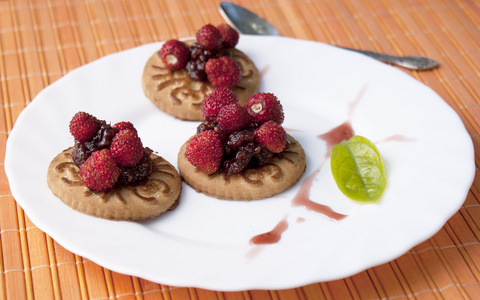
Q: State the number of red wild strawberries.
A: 13